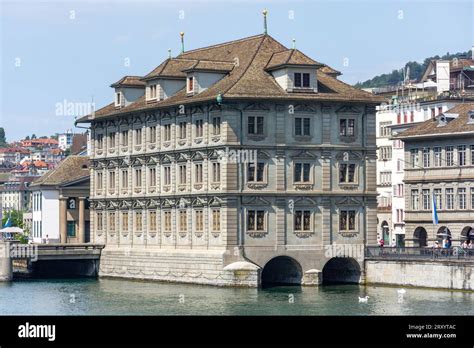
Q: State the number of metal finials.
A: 4